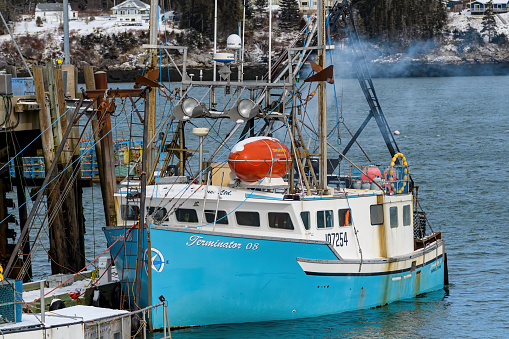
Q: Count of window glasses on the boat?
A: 12